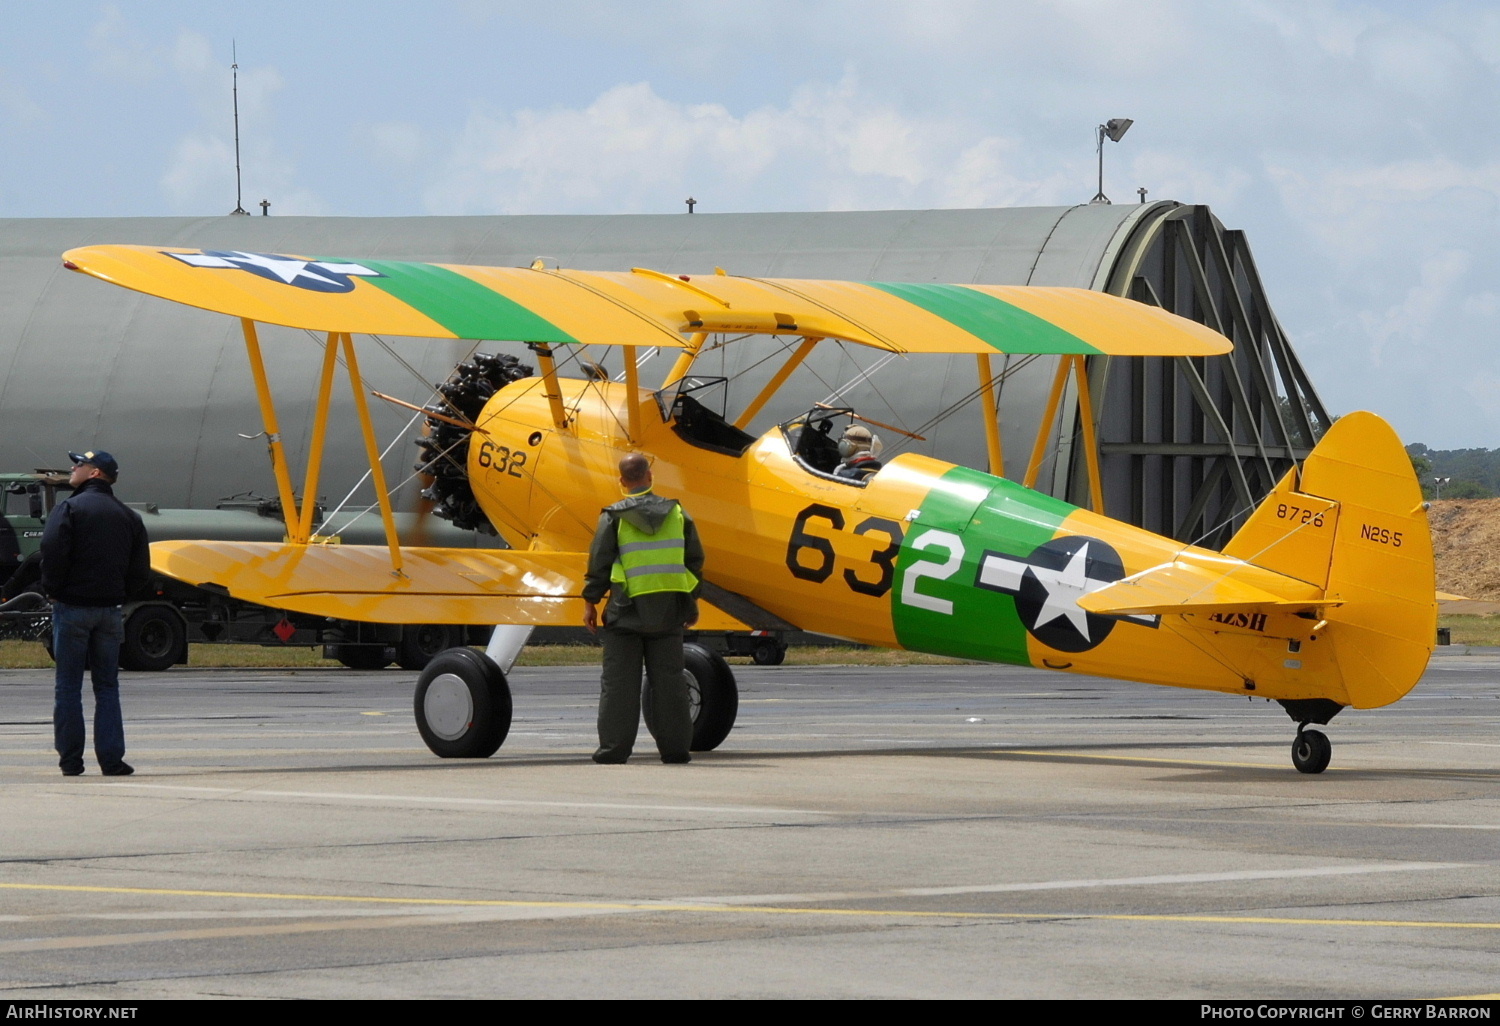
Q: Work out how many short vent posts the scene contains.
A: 3